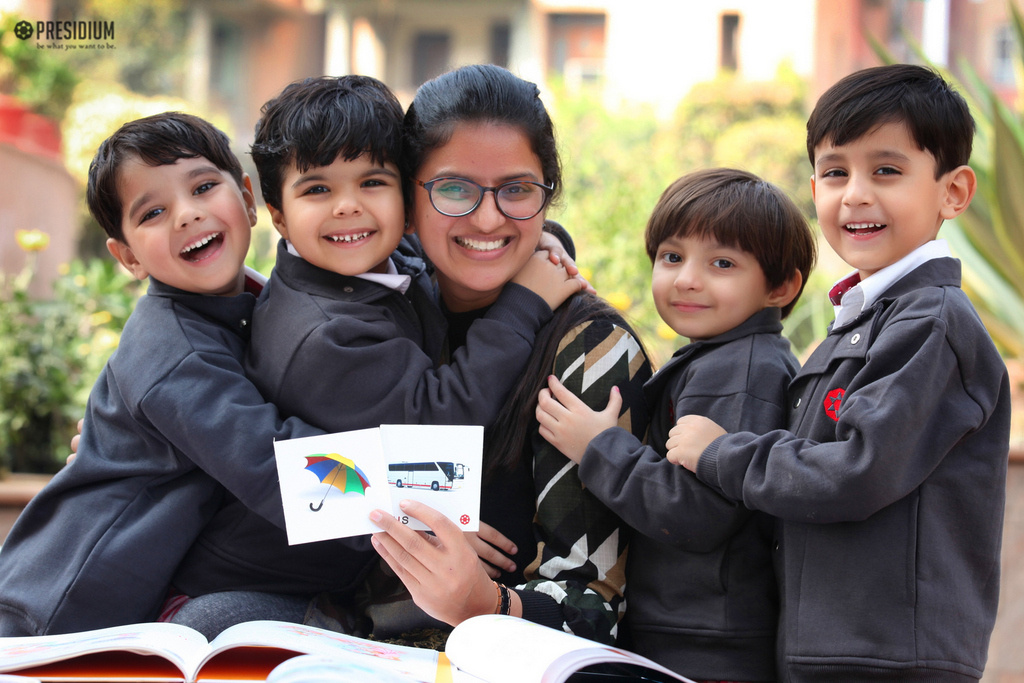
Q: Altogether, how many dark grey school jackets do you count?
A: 4